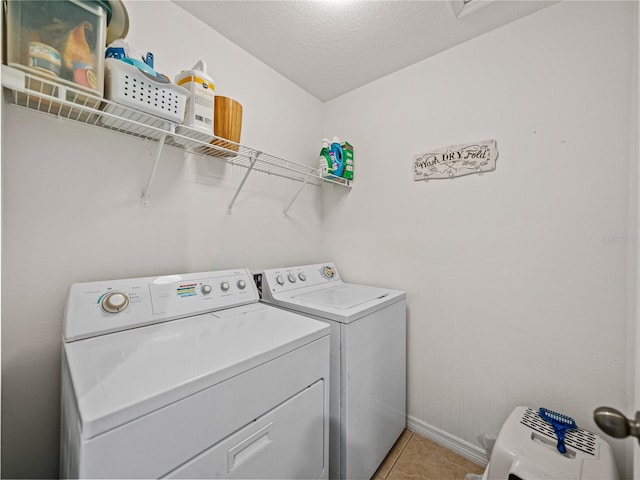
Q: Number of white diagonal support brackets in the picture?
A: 3